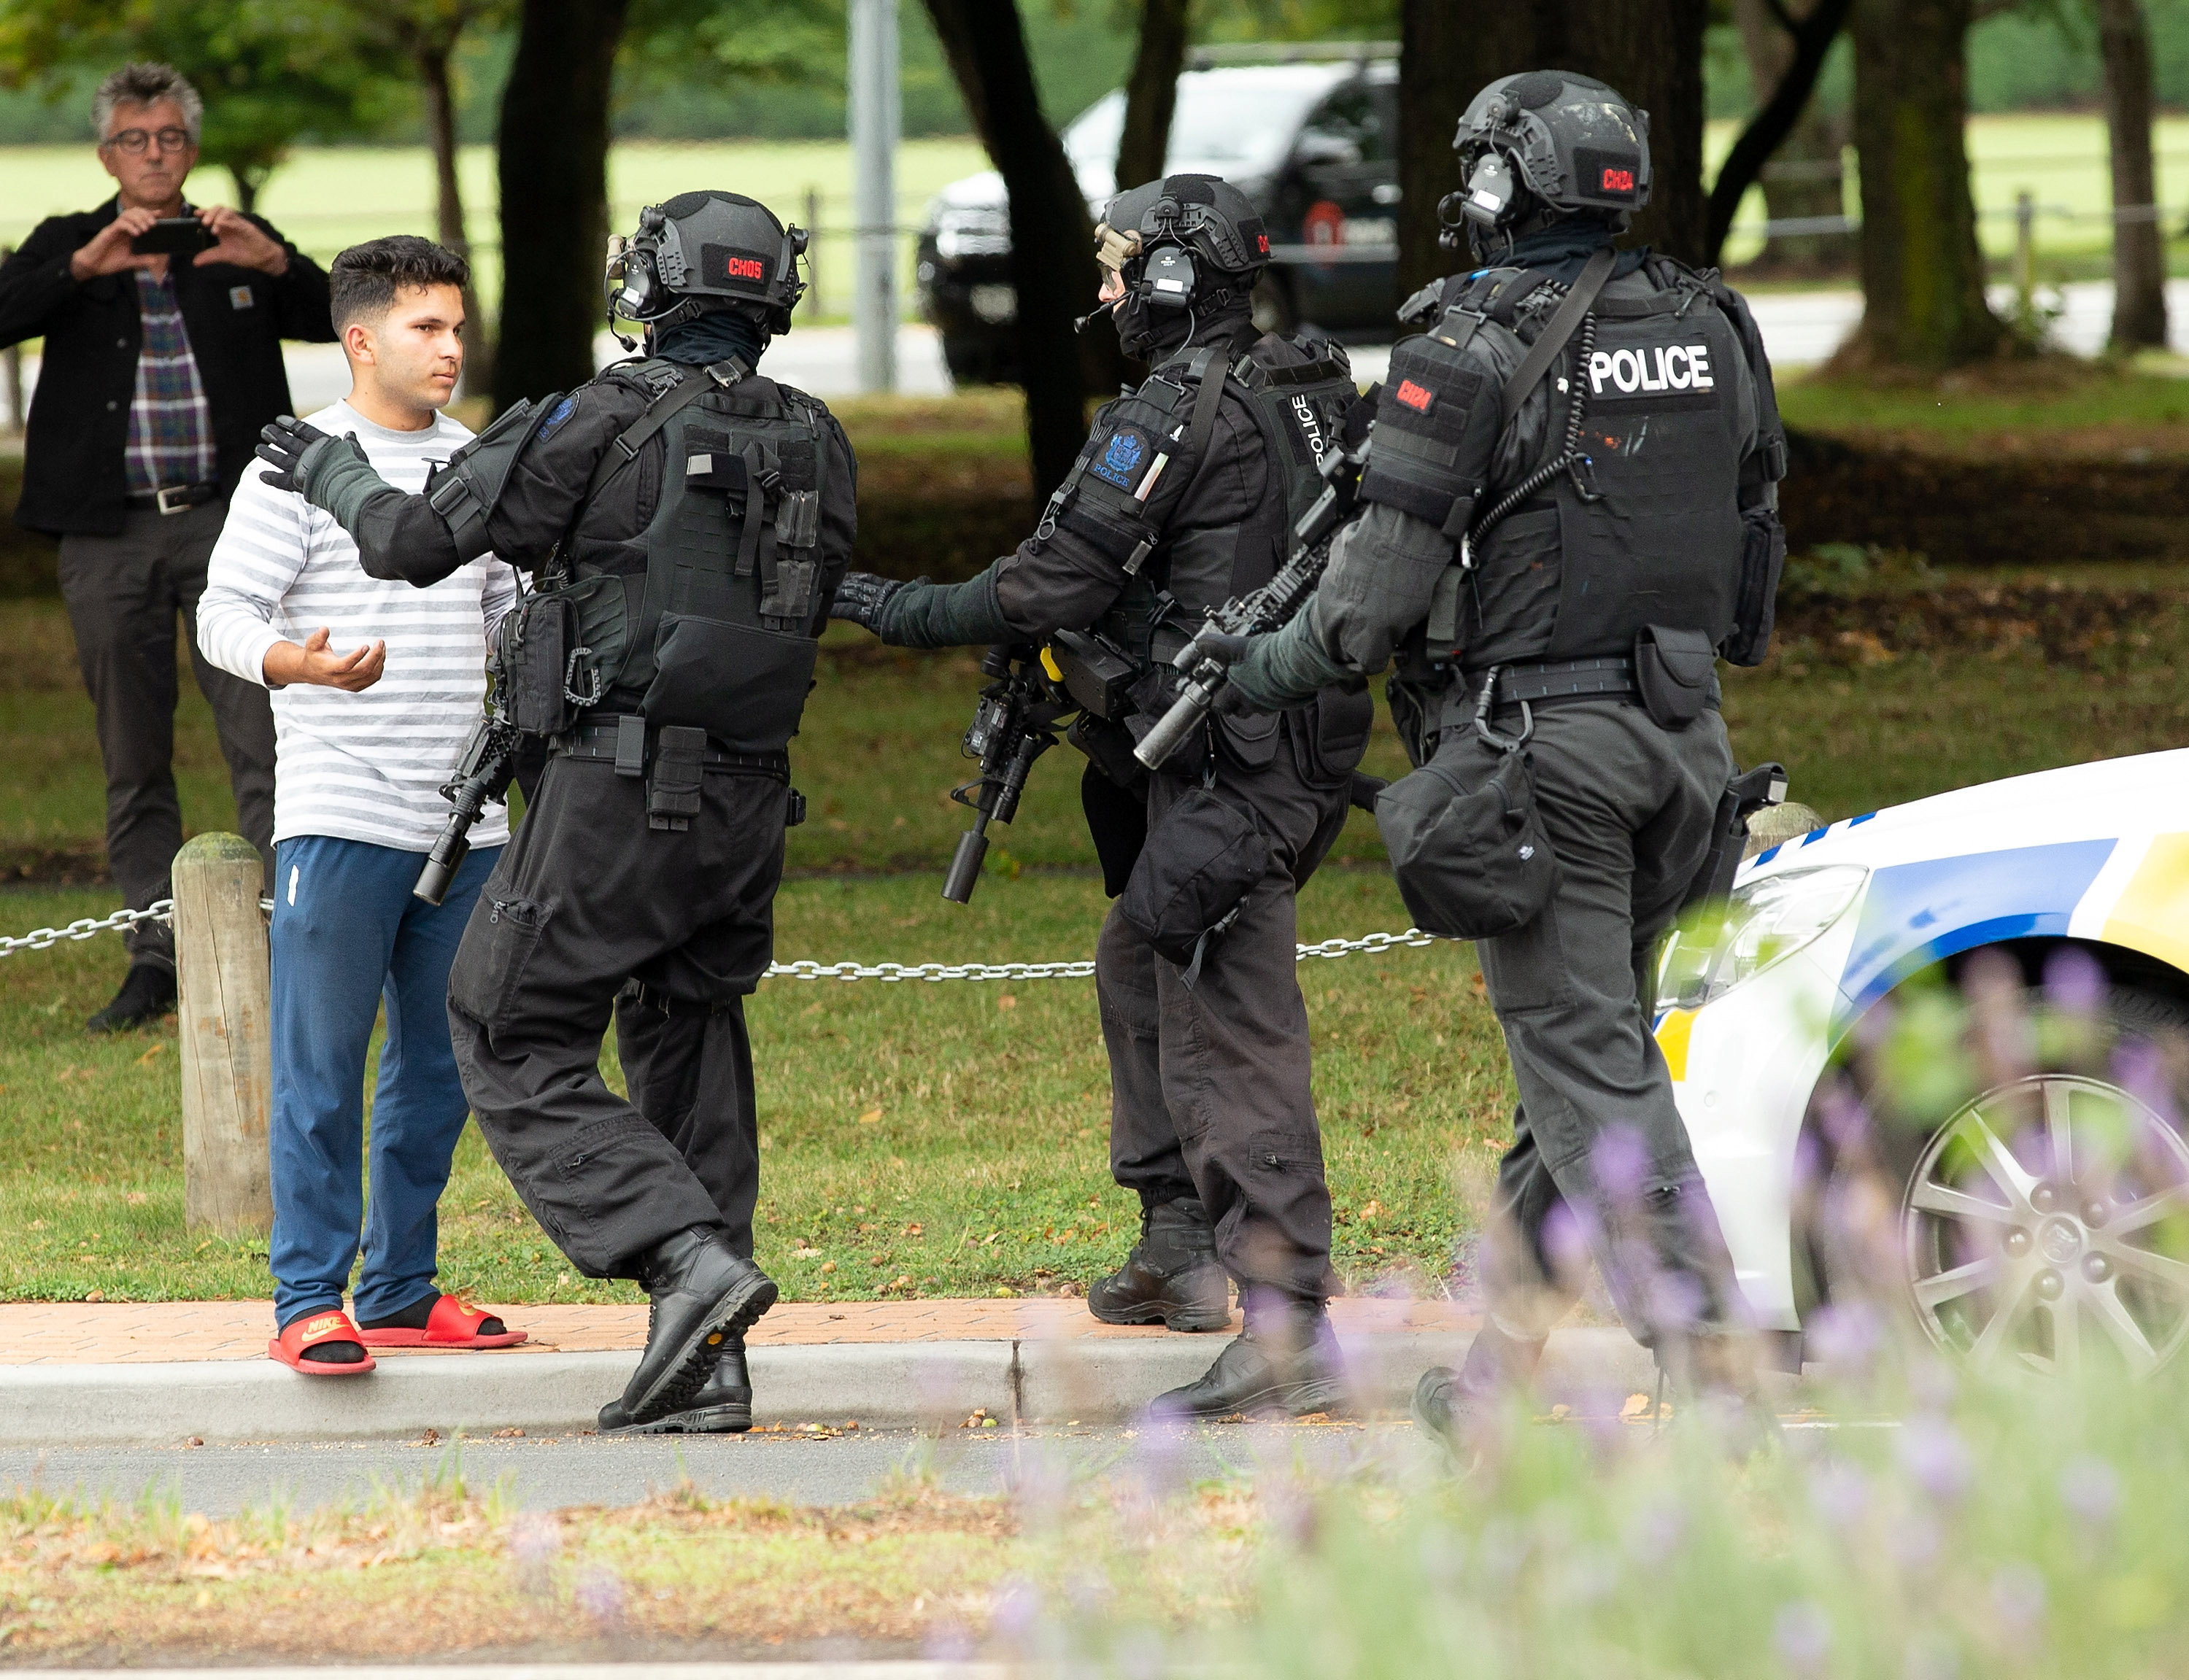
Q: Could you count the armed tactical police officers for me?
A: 3